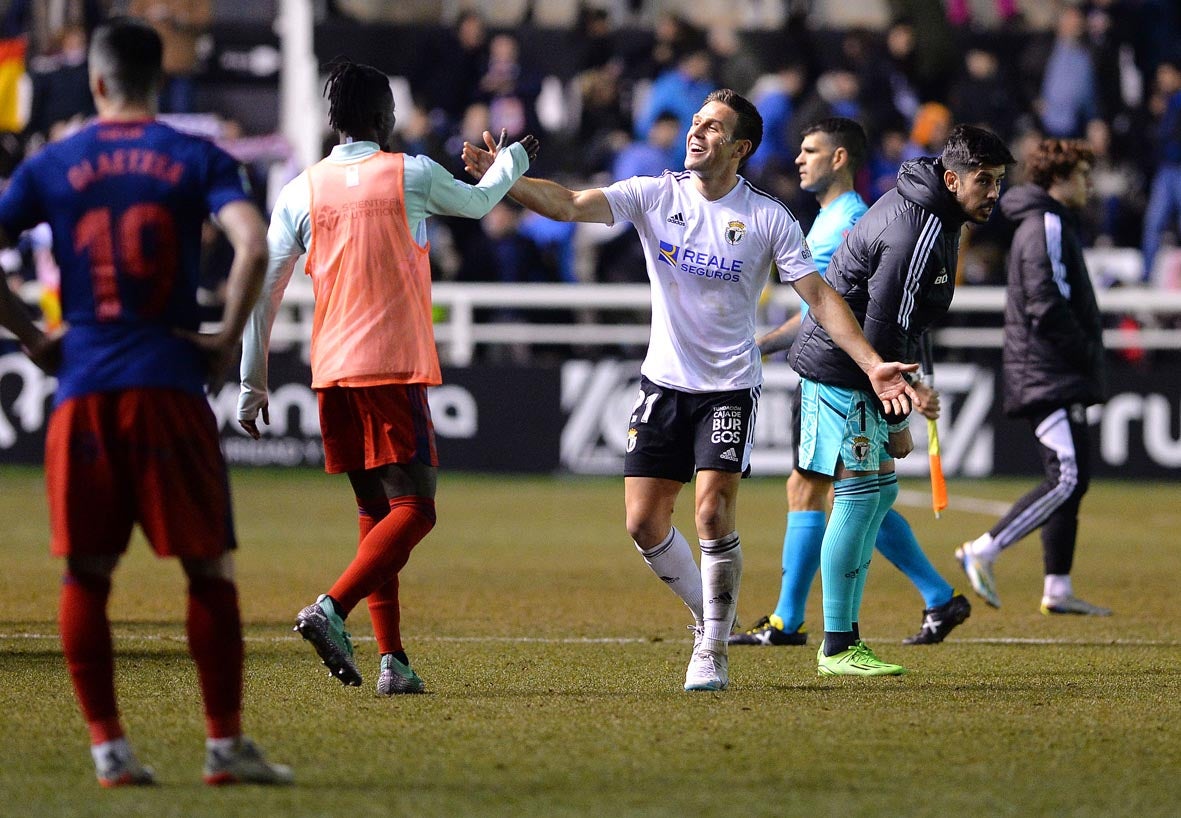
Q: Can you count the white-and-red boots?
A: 2